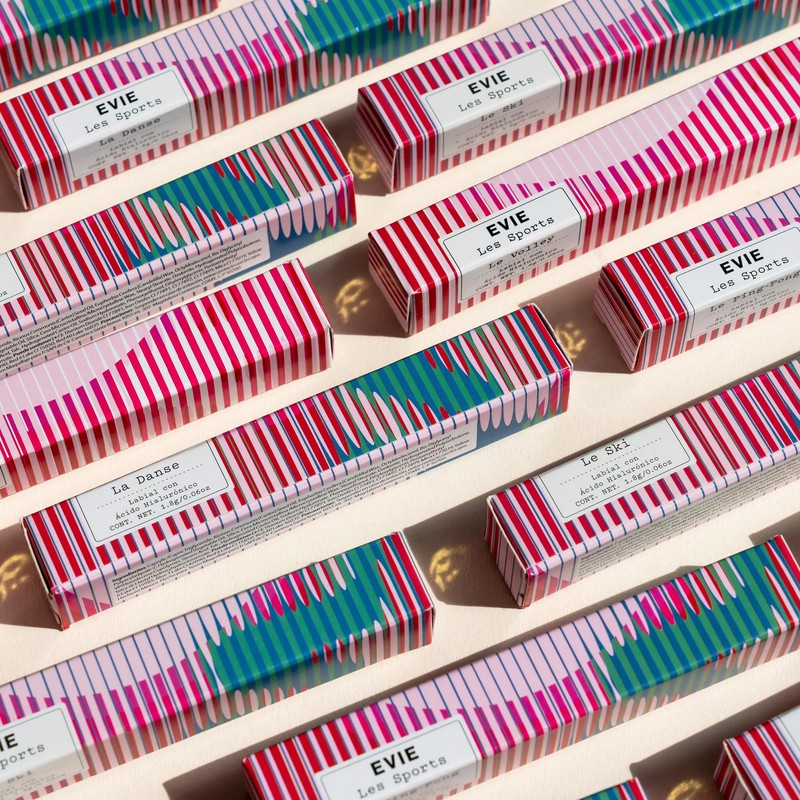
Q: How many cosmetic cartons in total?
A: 13